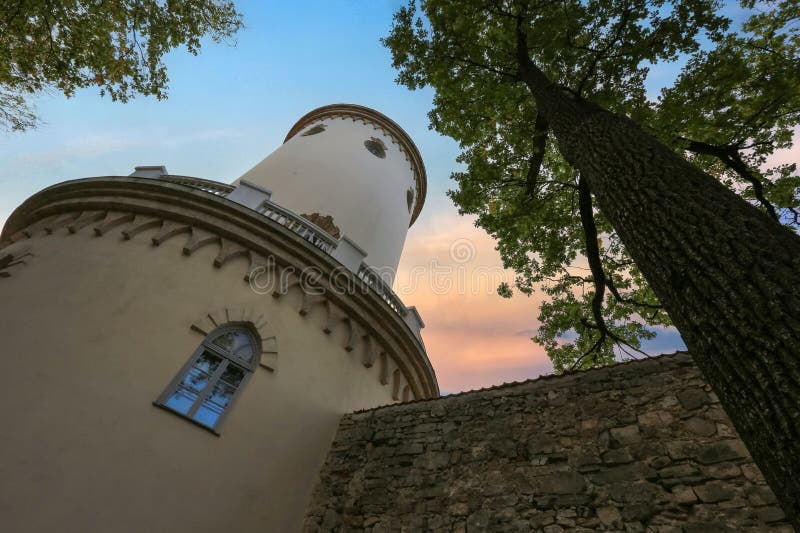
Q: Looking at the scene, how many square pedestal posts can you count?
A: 4